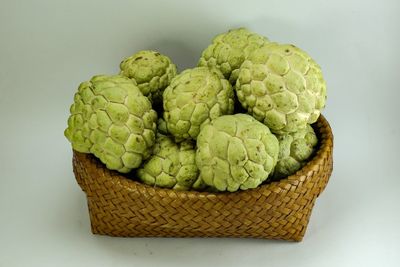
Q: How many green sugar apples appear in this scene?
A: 8